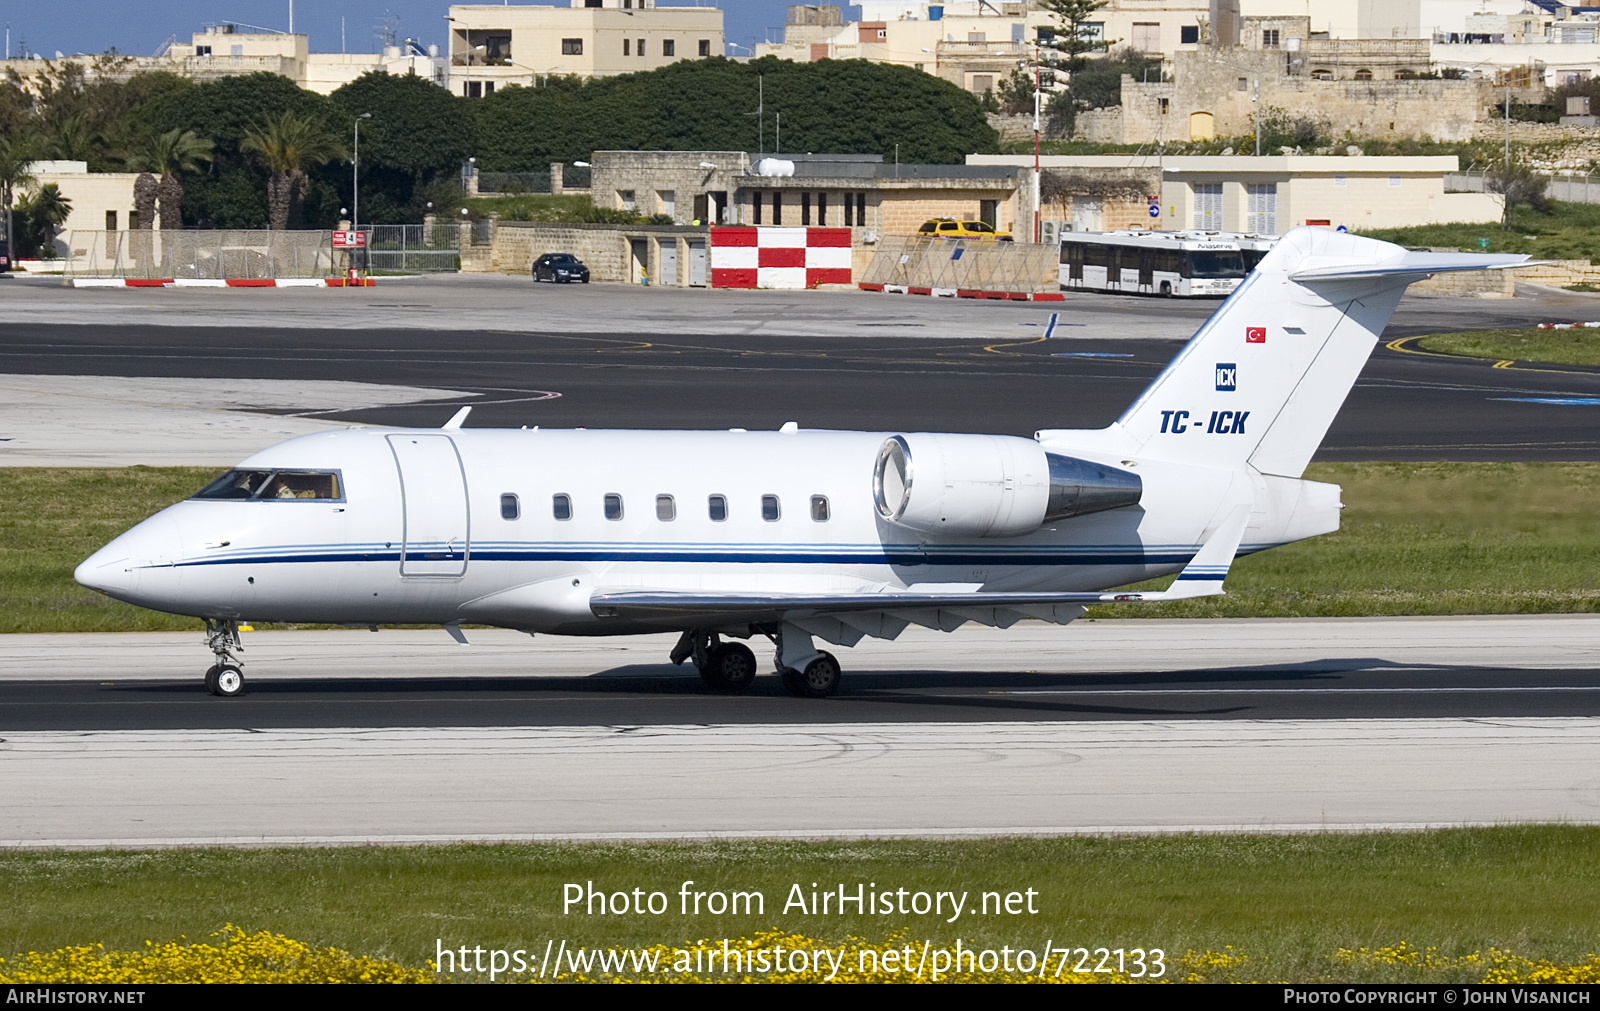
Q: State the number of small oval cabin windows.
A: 7